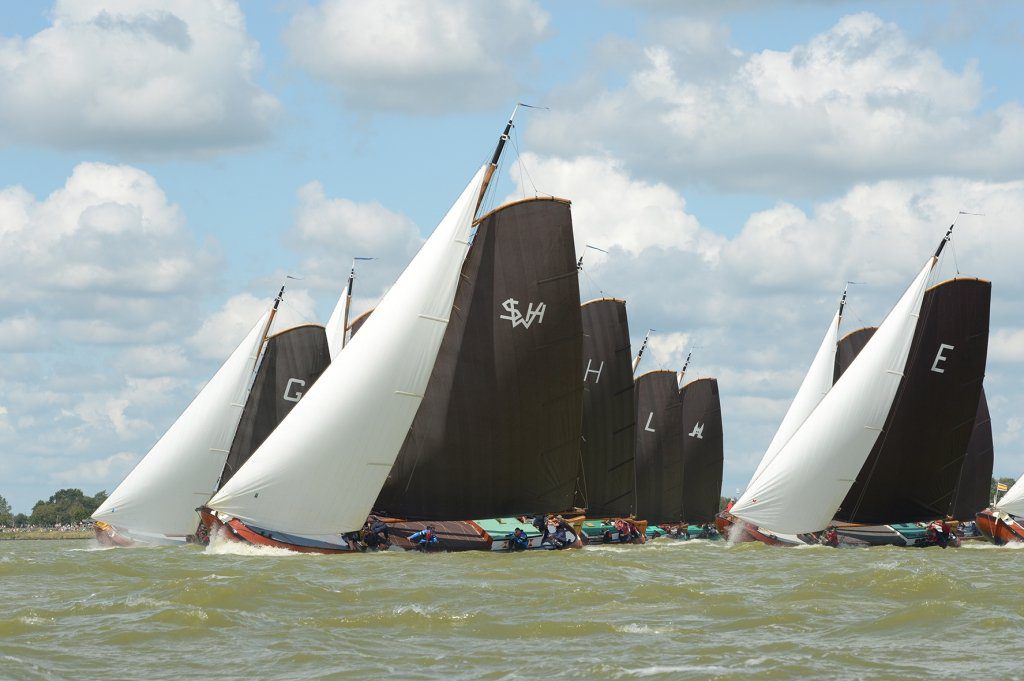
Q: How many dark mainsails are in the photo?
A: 9